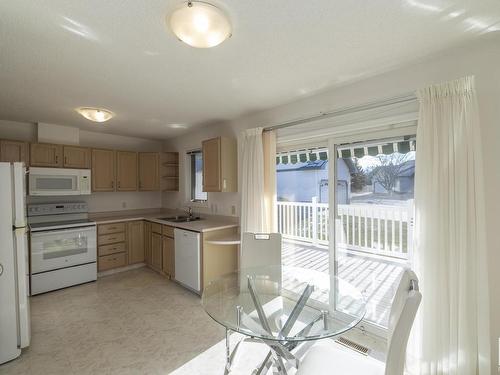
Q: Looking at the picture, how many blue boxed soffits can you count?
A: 0